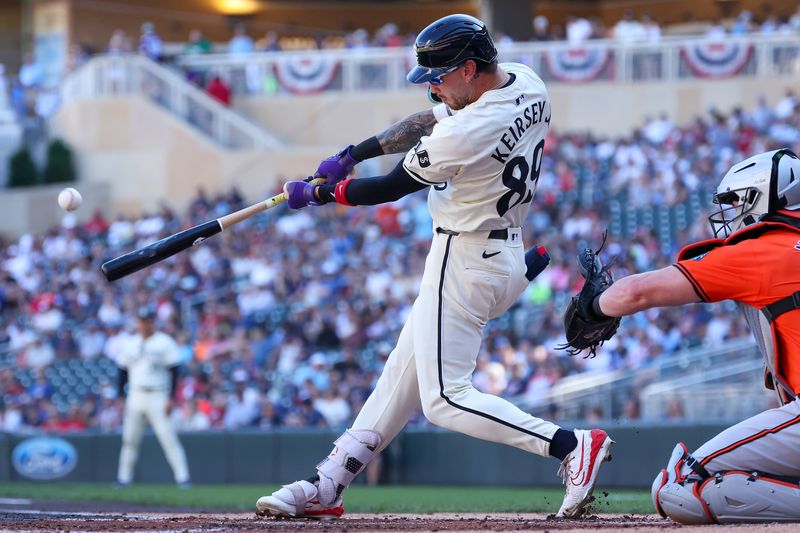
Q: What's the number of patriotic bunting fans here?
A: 3